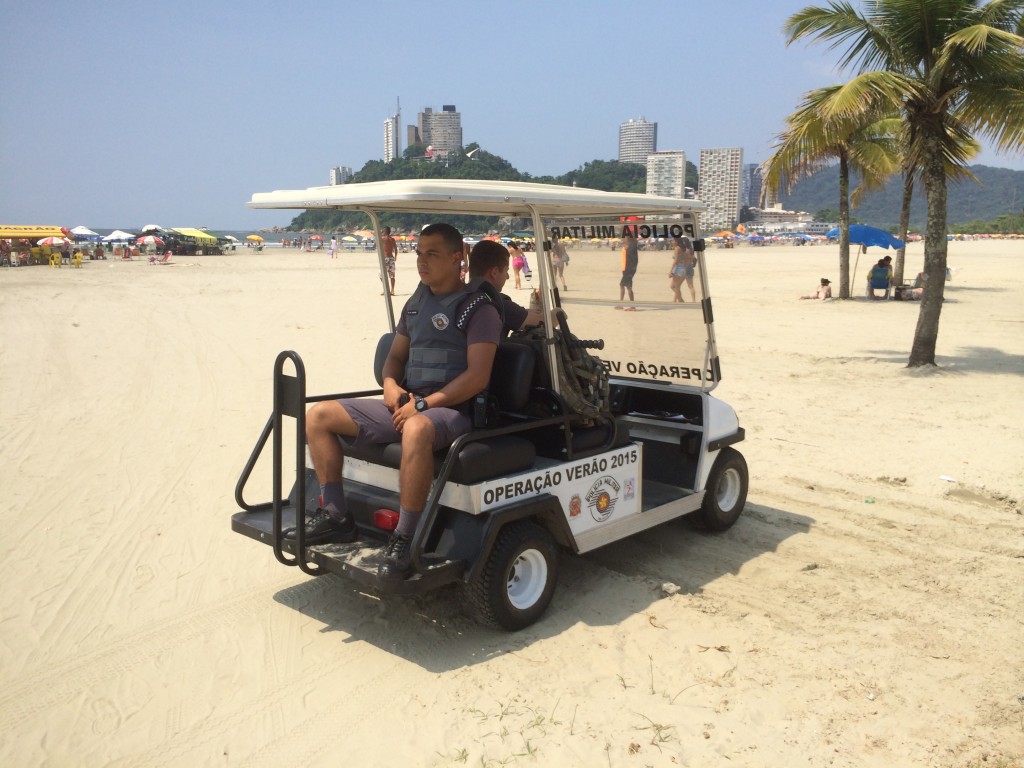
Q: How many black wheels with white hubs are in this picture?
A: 2